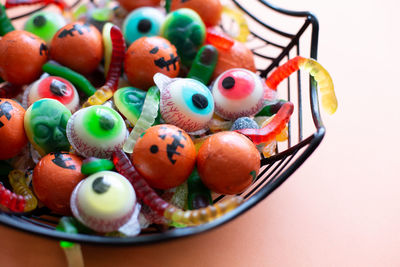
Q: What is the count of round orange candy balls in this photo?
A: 10